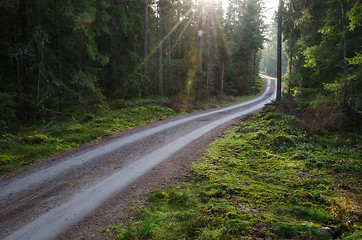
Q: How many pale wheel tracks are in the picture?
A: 2